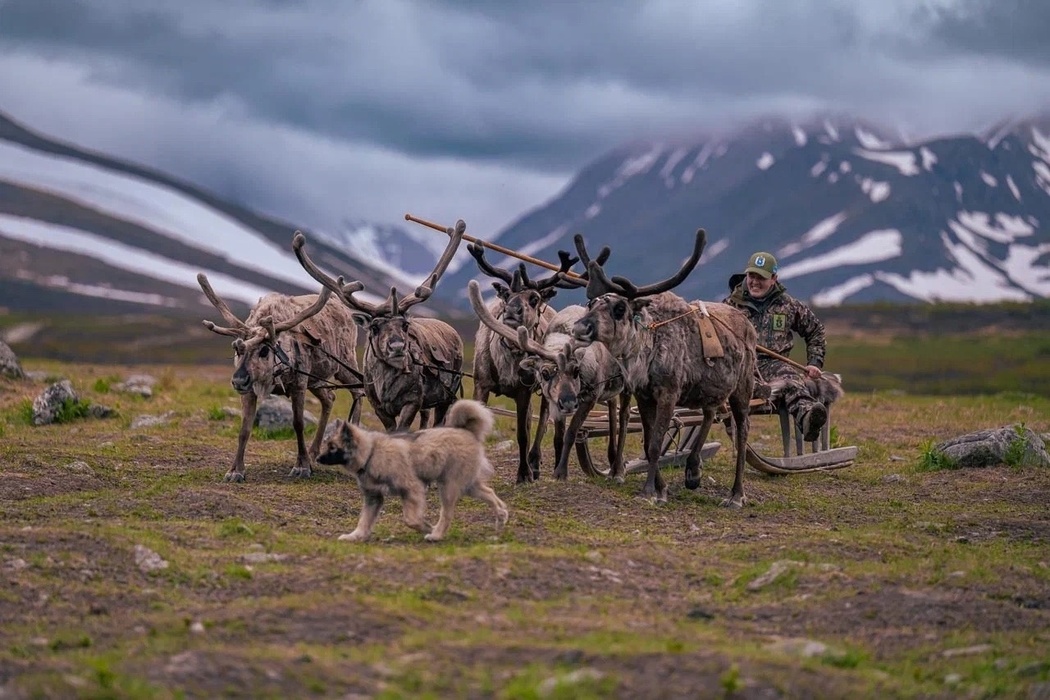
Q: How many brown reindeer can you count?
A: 5